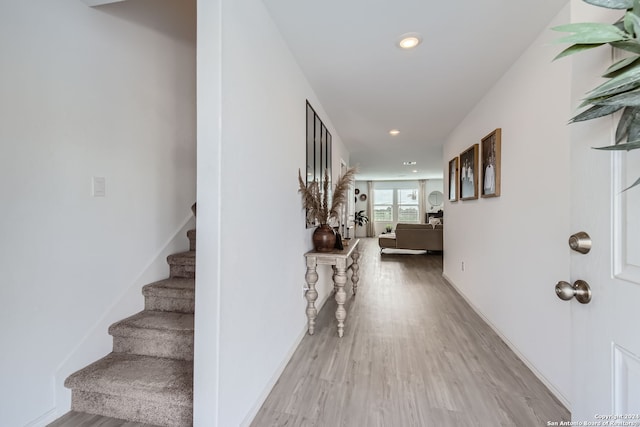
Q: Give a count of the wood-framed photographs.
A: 3